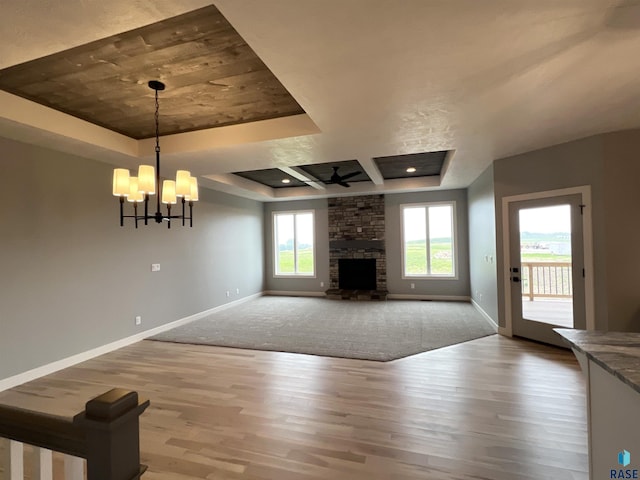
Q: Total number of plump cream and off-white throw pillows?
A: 0